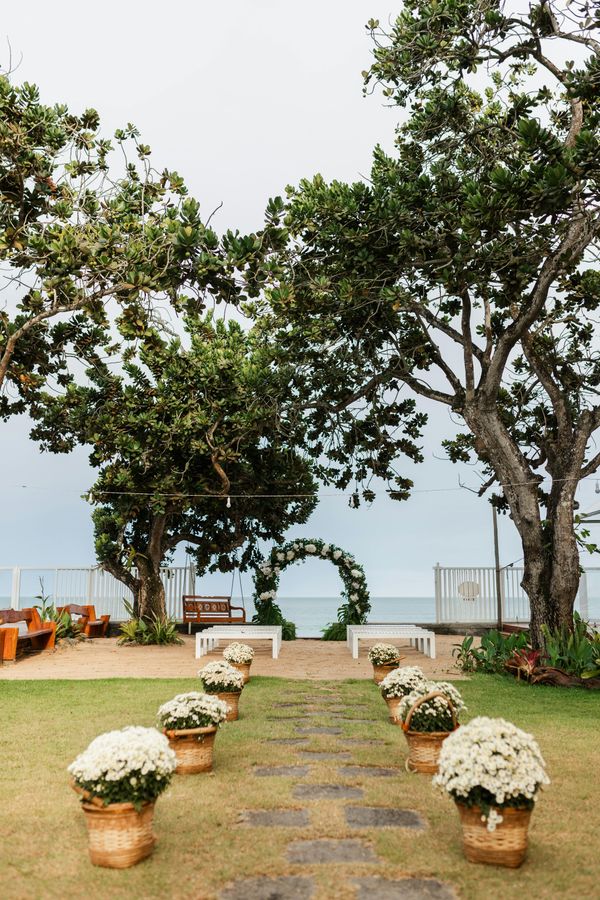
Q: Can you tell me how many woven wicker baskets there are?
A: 8